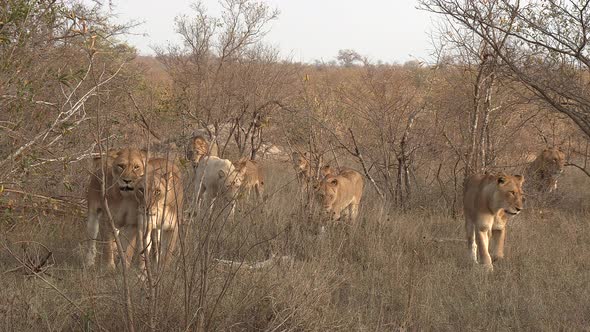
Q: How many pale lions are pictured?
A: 1